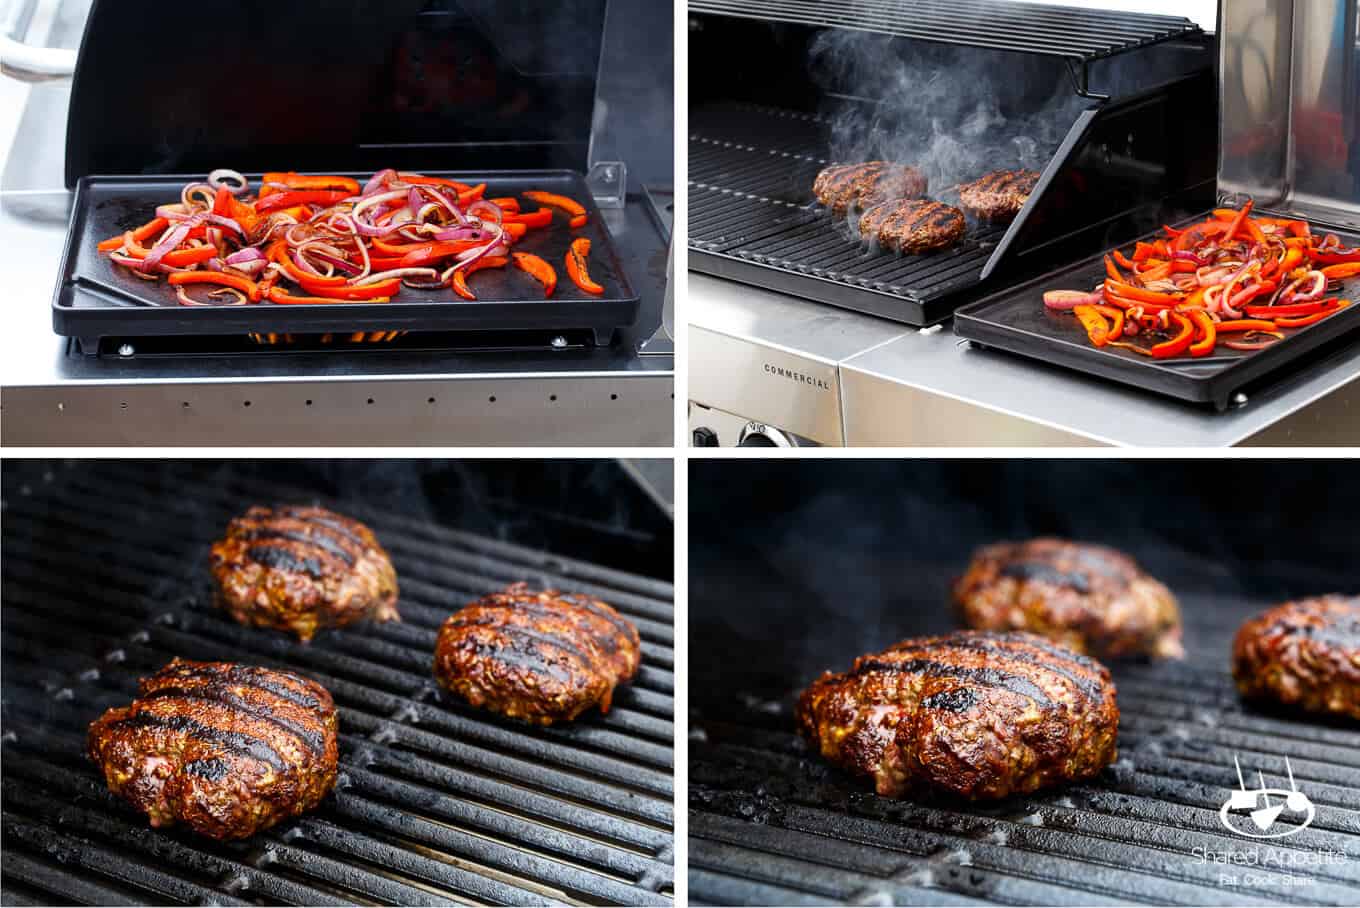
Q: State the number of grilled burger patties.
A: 9